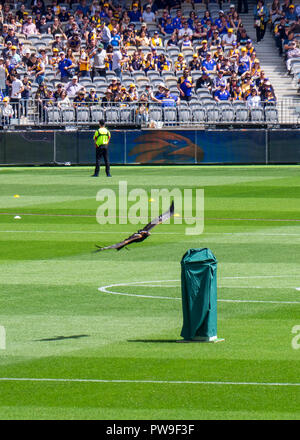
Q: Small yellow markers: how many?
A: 3